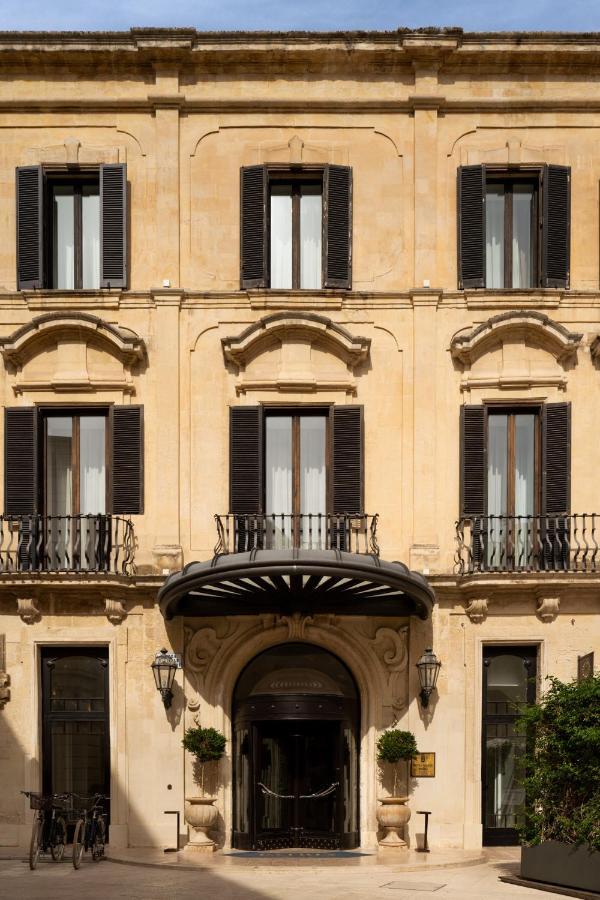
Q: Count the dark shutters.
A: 12